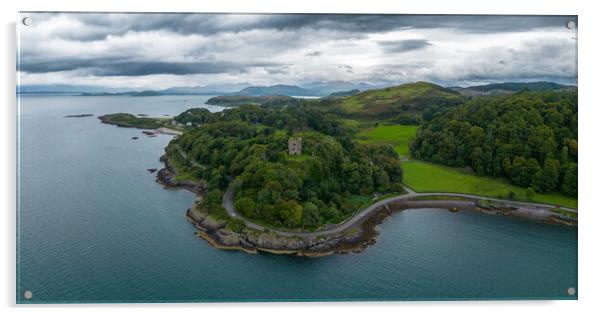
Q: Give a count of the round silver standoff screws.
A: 4